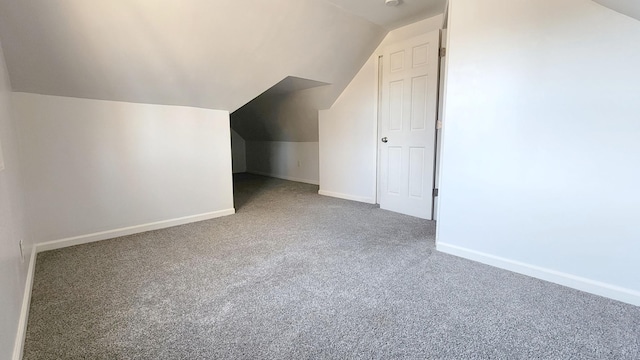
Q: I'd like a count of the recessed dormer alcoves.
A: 1